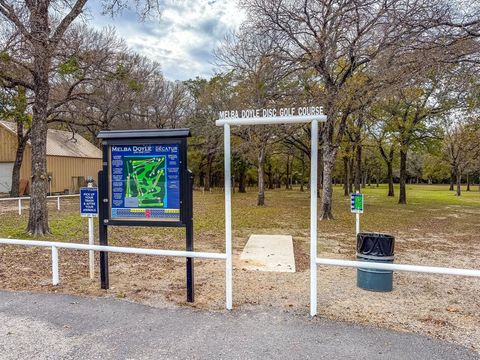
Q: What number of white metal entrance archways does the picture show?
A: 1